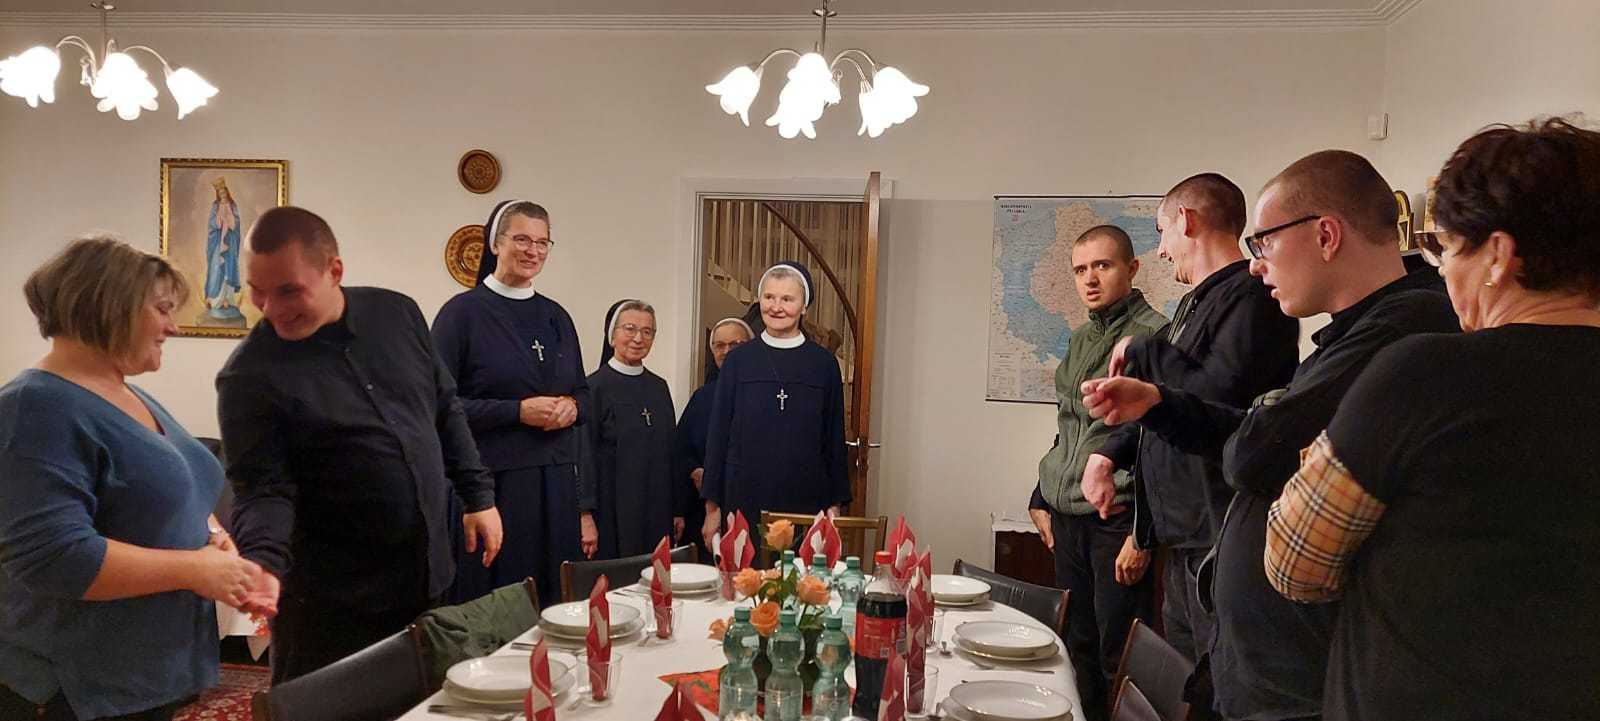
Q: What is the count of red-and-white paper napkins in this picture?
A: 10